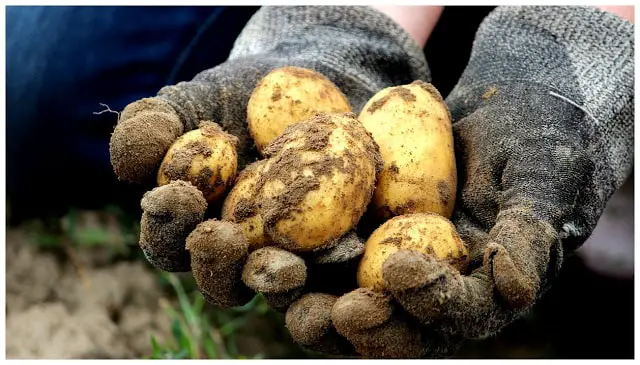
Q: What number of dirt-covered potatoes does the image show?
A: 6